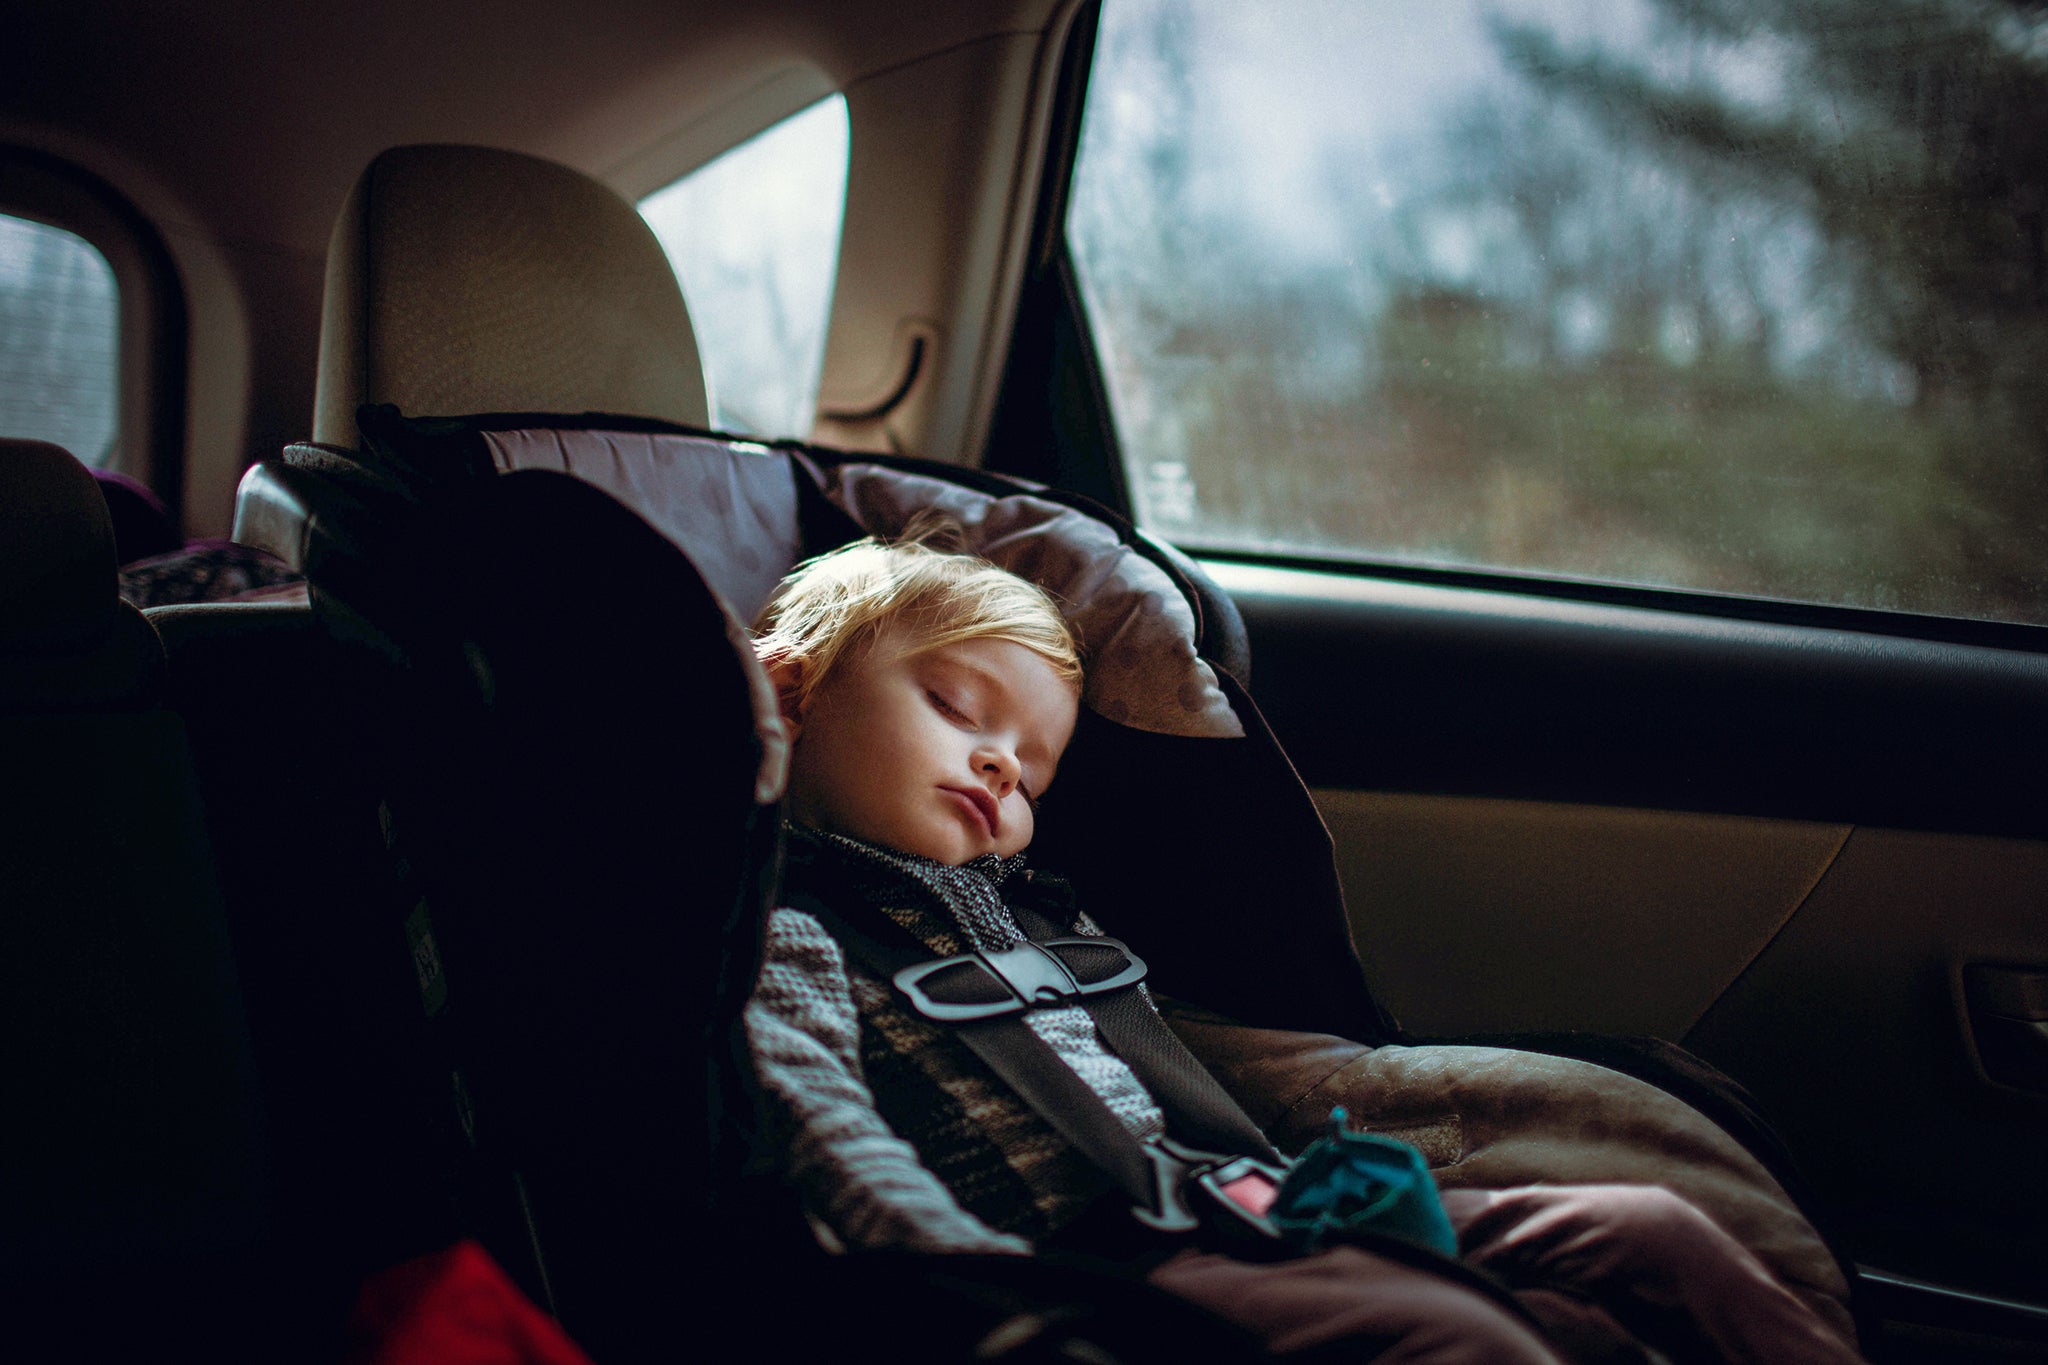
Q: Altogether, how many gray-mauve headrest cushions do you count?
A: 2